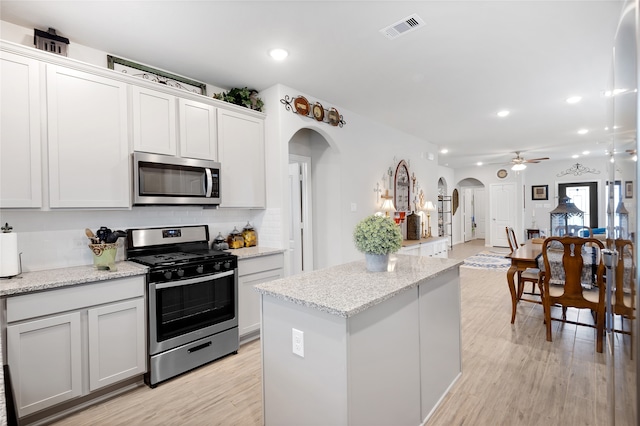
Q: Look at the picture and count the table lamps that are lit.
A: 2